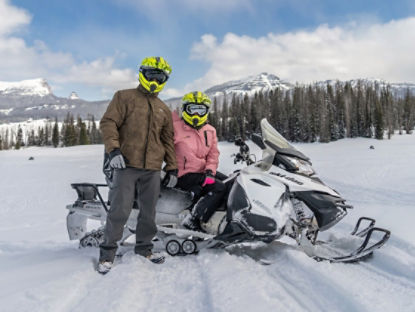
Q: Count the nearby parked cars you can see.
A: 0